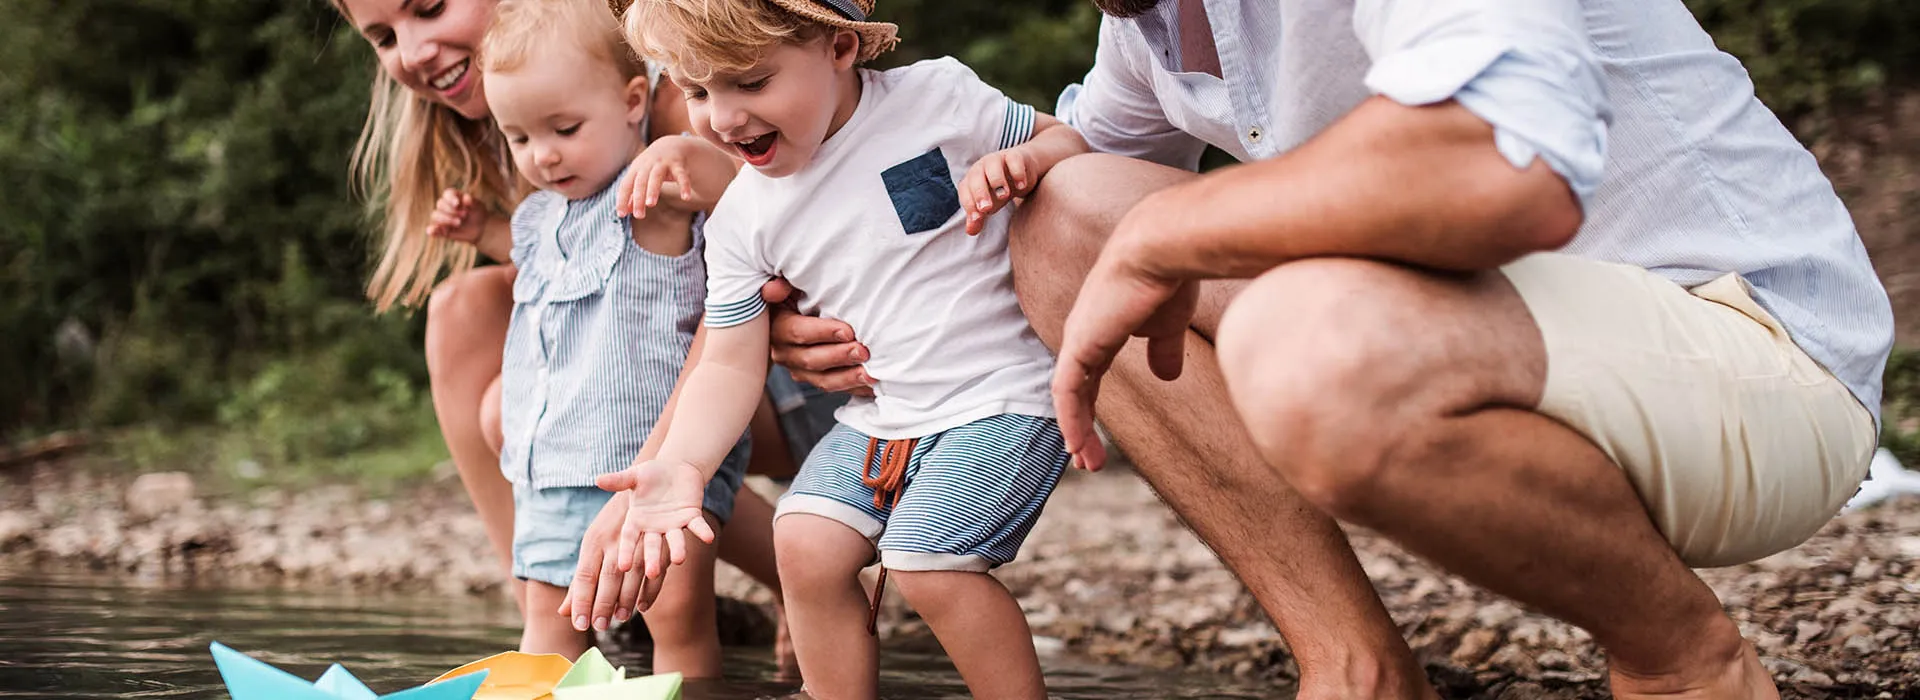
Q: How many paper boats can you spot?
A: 3